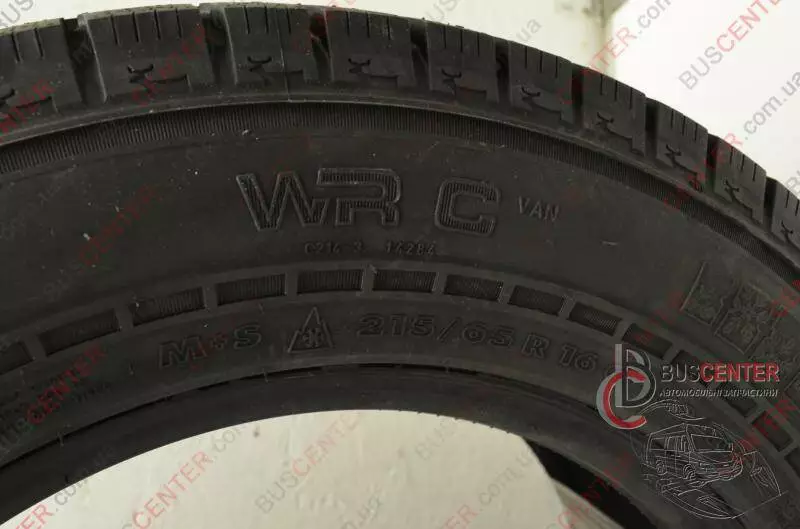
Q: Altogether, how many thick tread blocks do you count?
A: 10